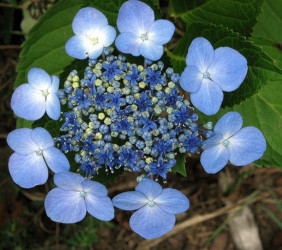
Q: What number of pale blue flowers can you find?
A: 8